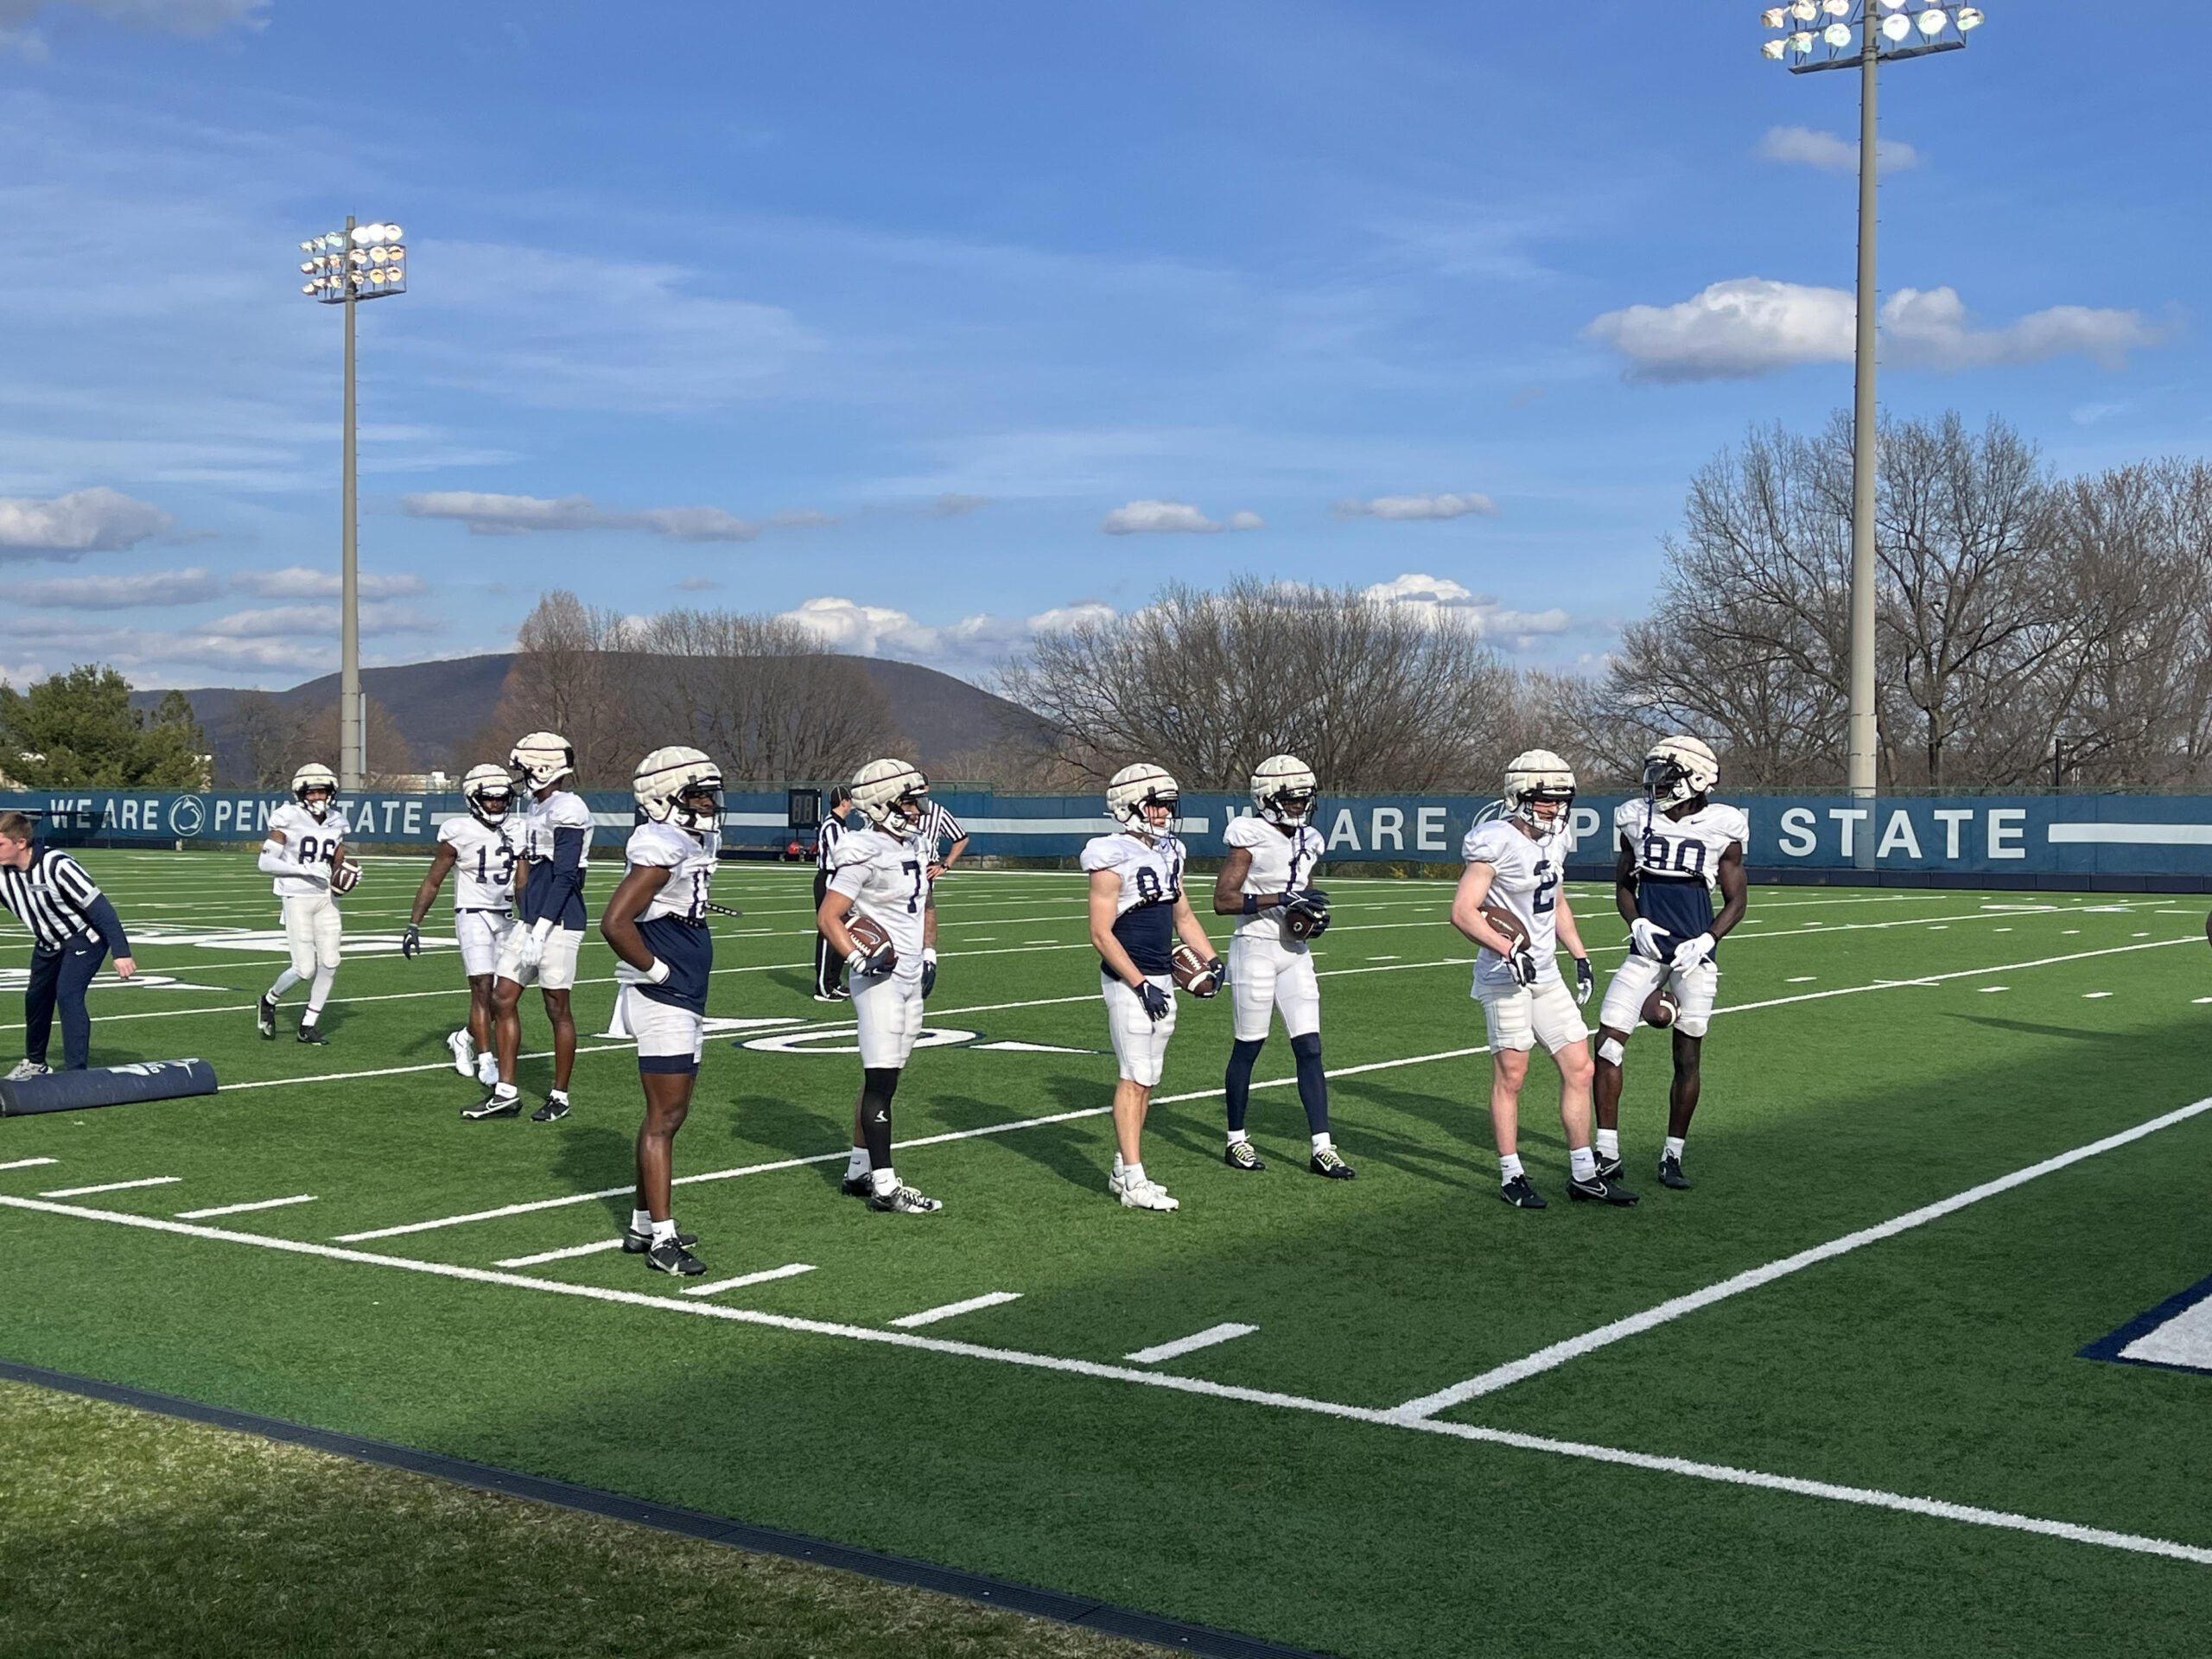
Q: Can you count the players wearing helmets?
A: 9